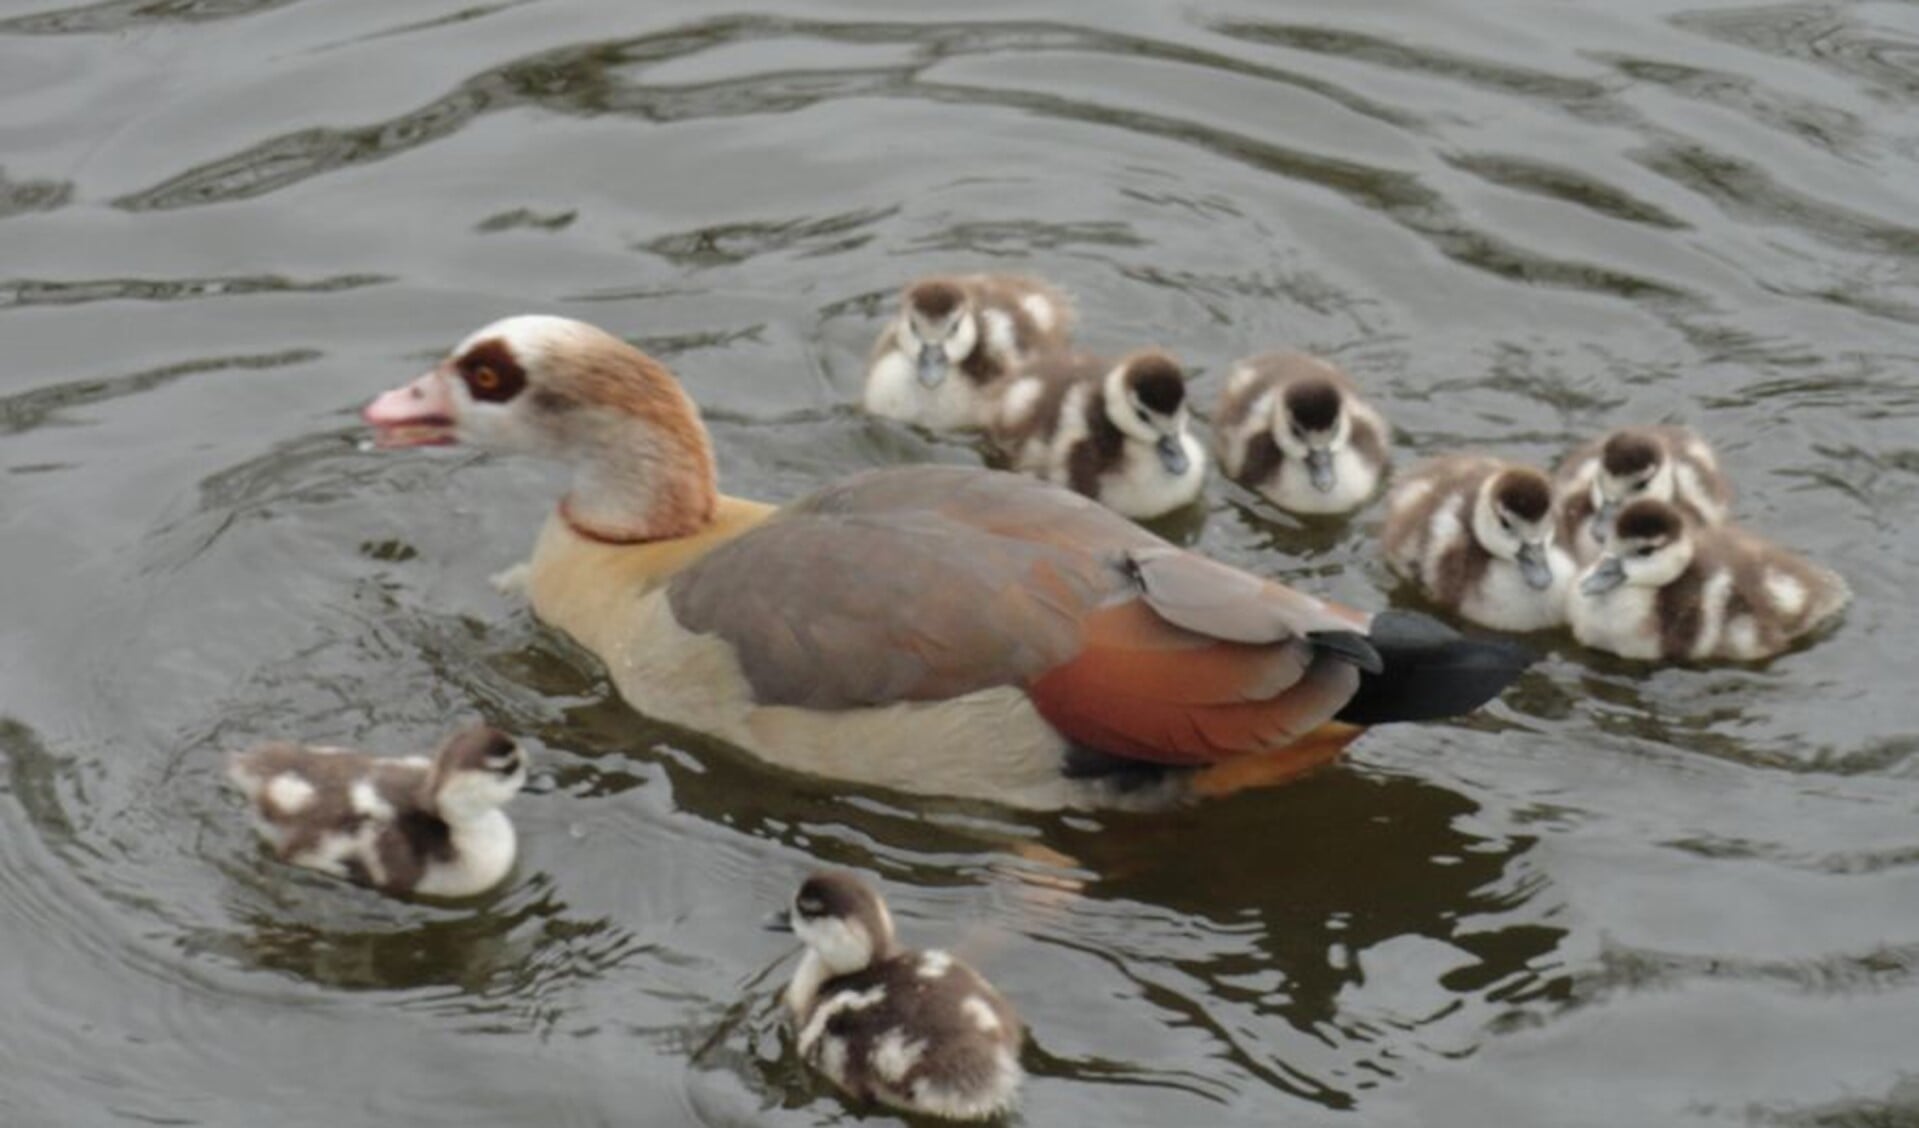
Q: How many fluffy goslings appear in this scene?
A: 8